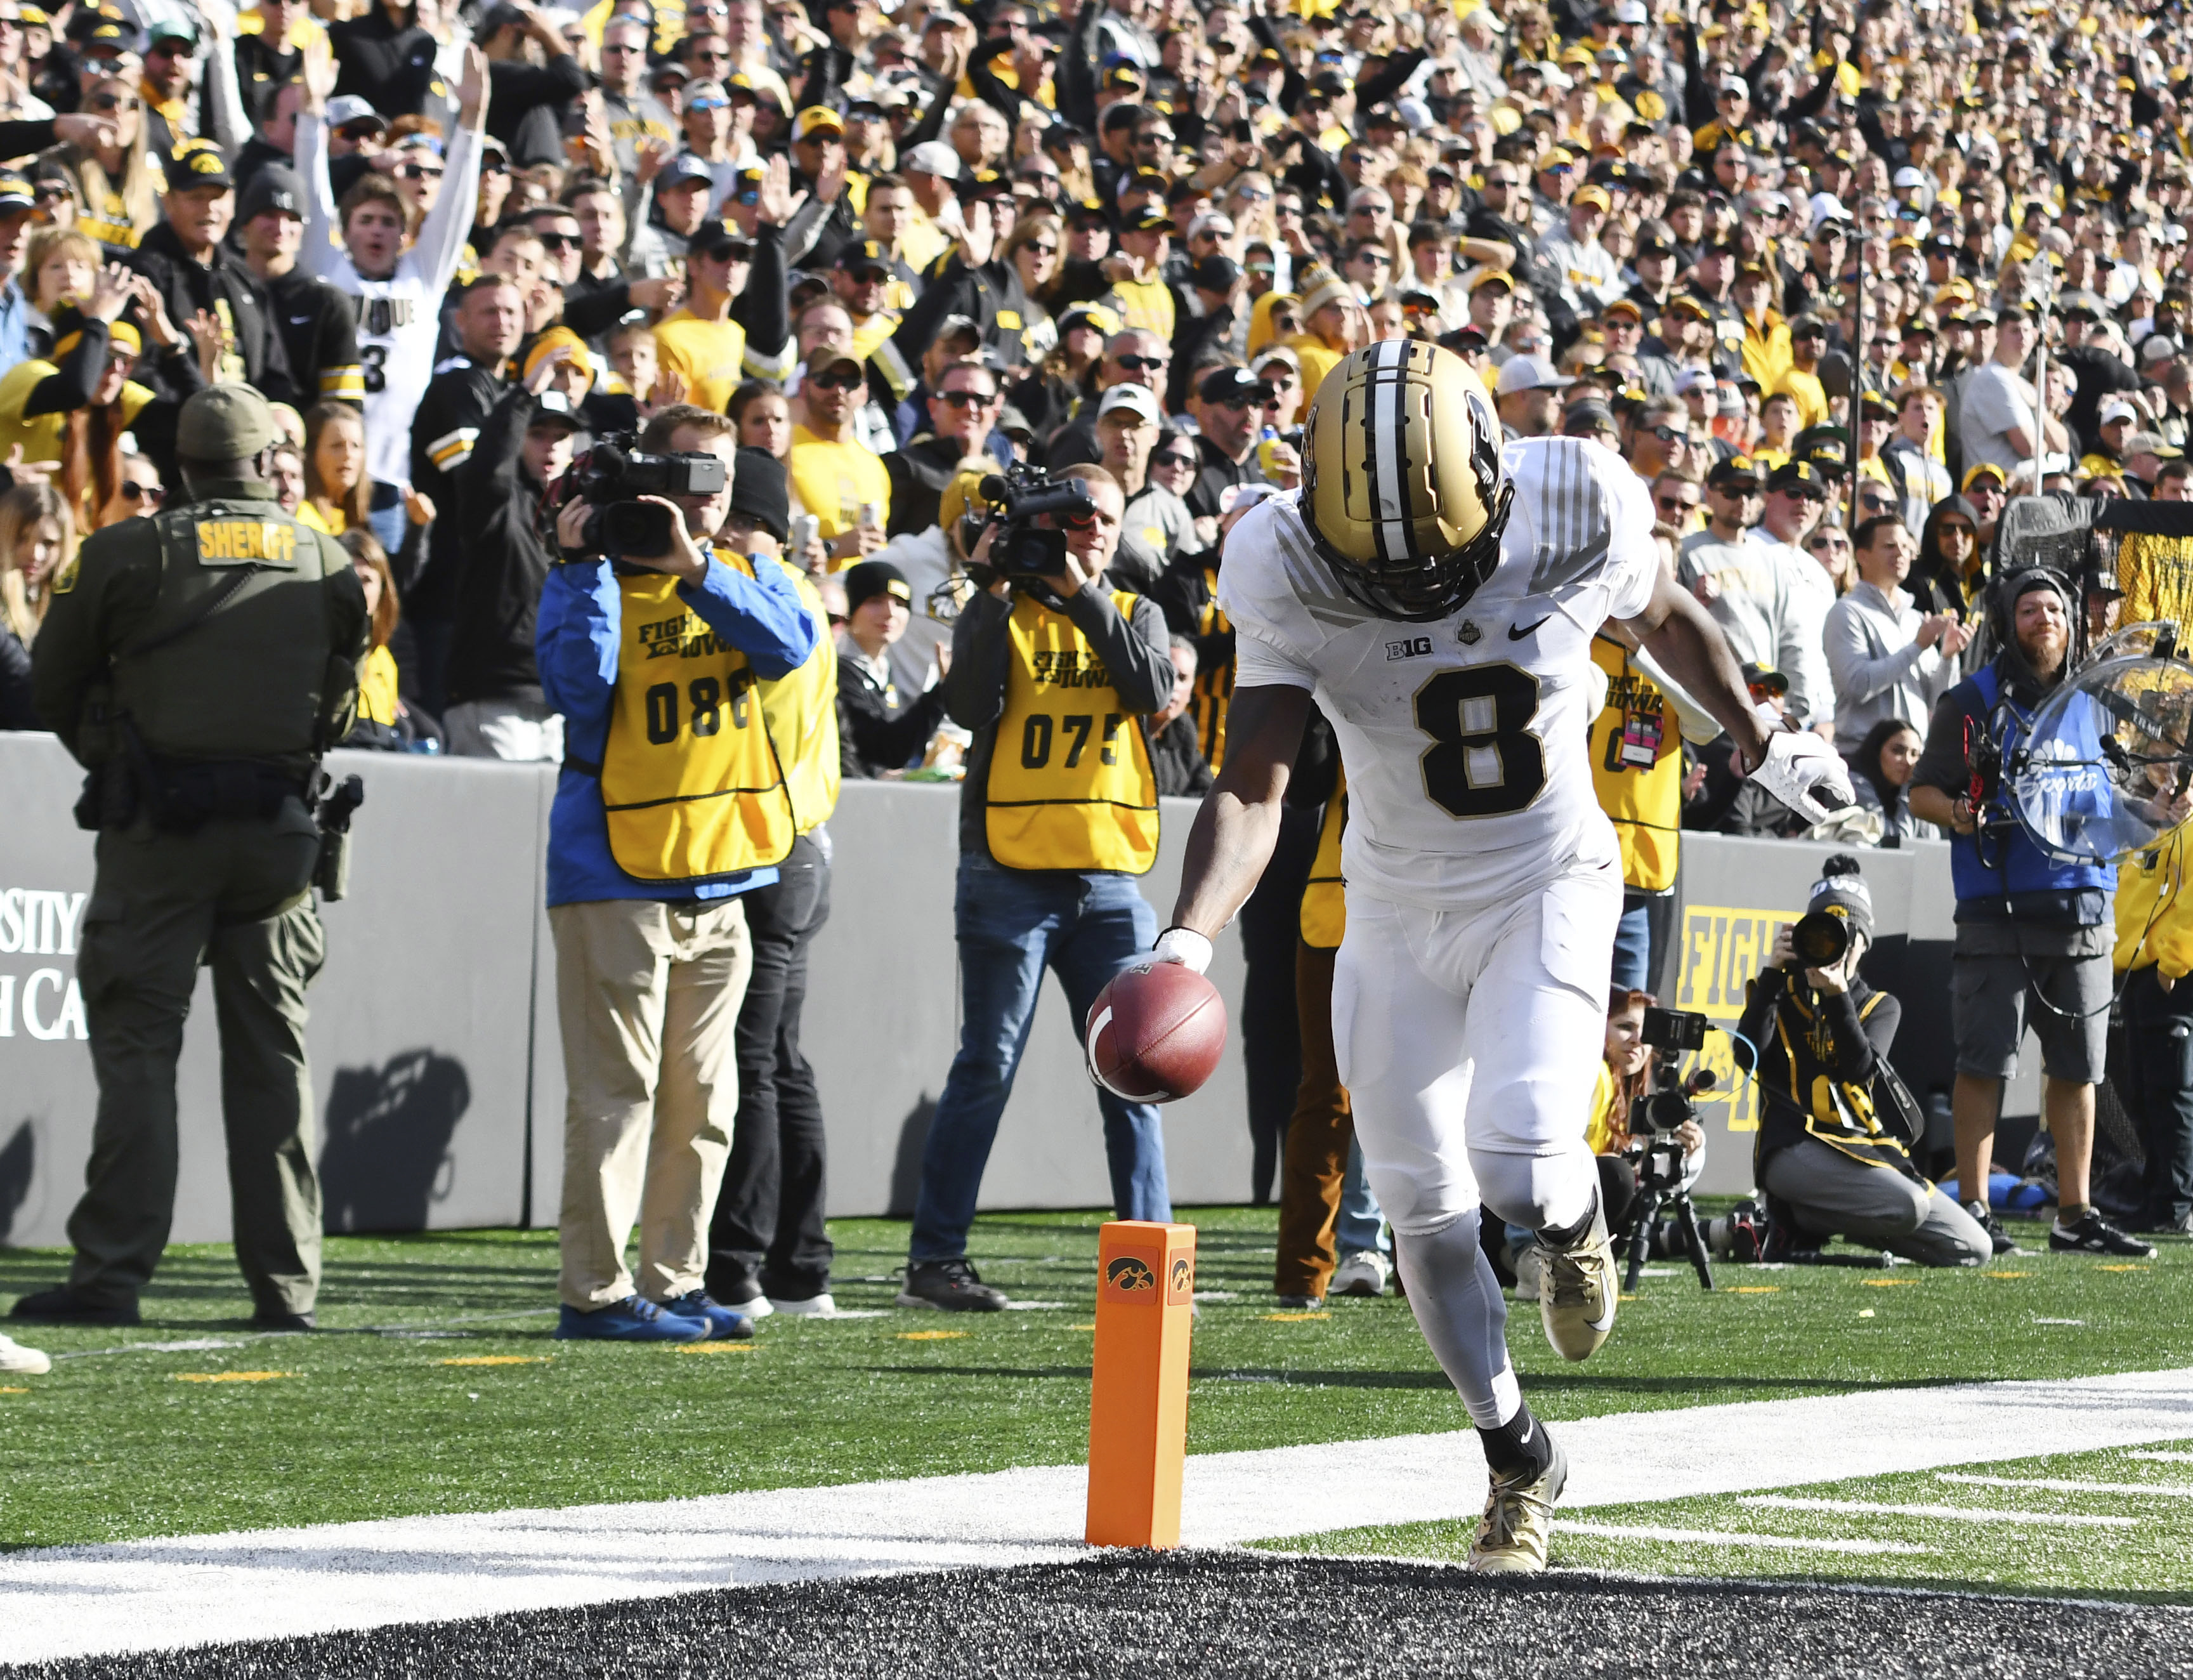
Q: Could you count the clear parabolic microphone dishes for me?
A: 1